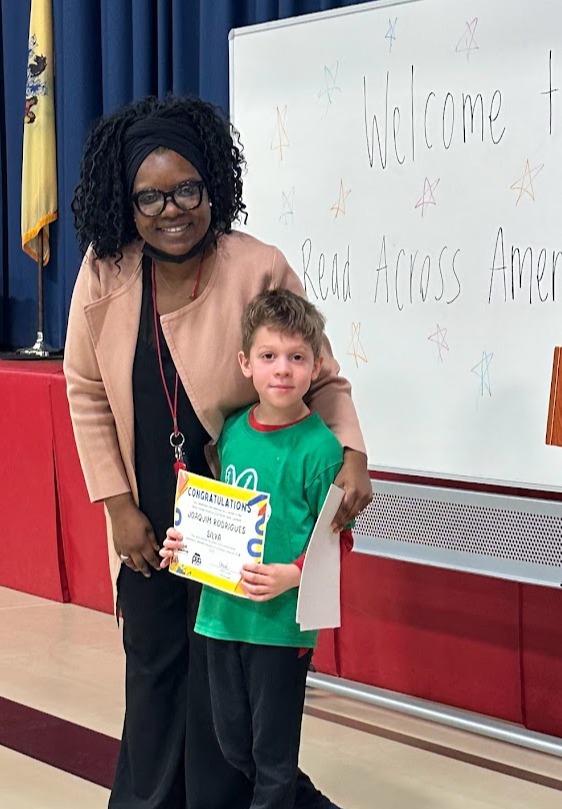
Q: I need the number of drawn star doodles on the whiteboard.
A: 11